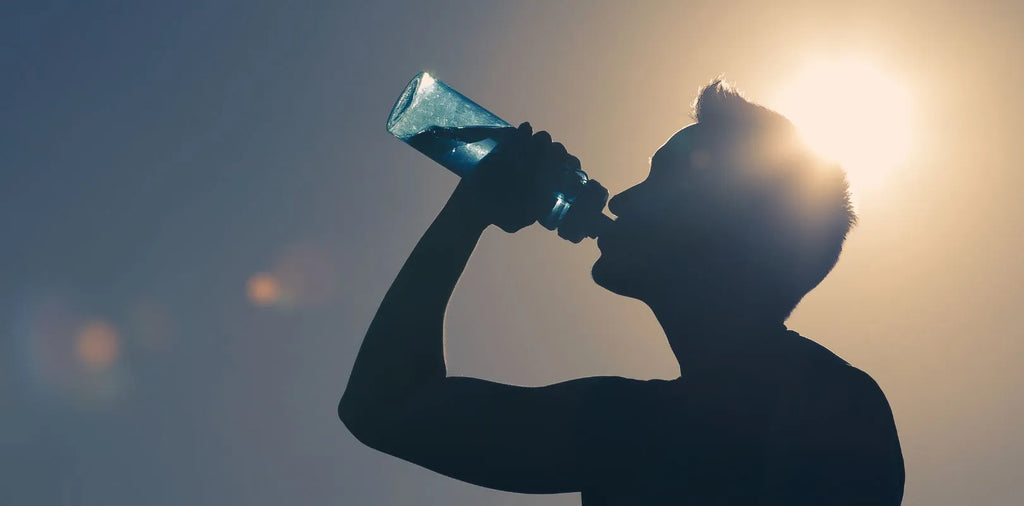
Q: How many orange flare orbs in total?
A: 2